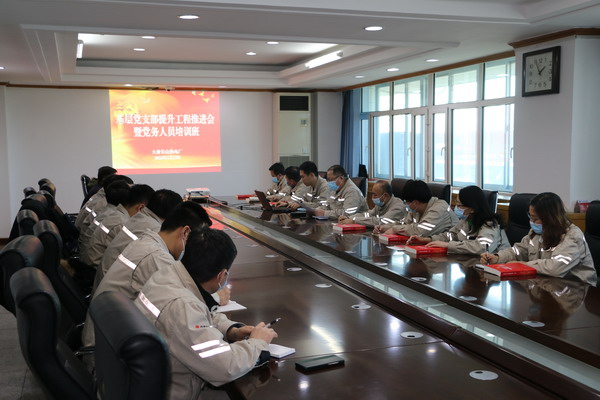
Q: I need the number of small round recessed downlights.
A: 12